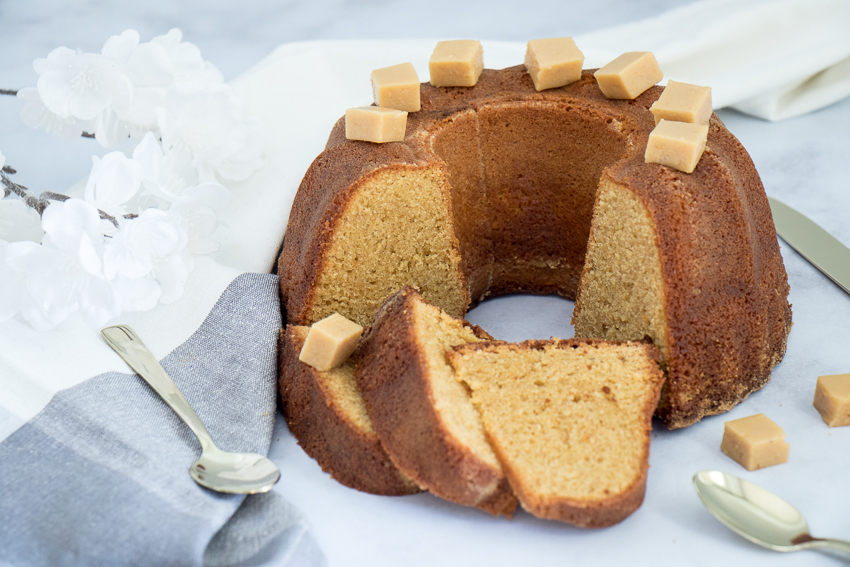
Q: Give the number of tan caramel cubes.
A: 10